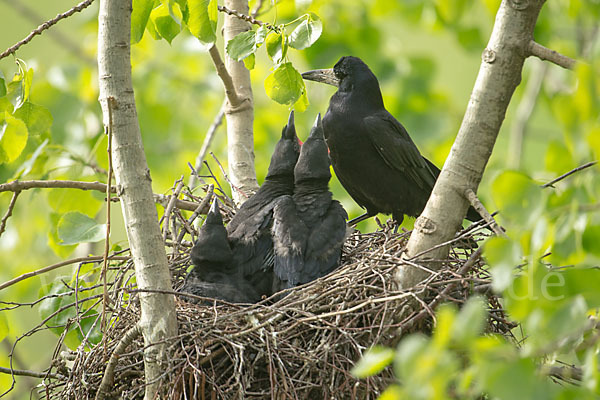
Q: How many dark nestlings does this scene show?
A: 3